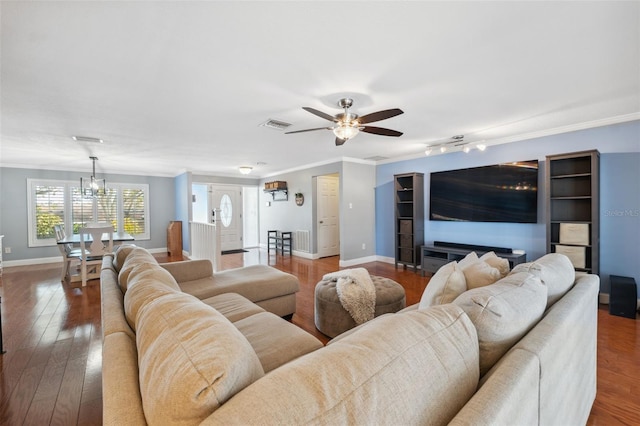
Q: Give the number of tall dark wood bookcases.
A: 2